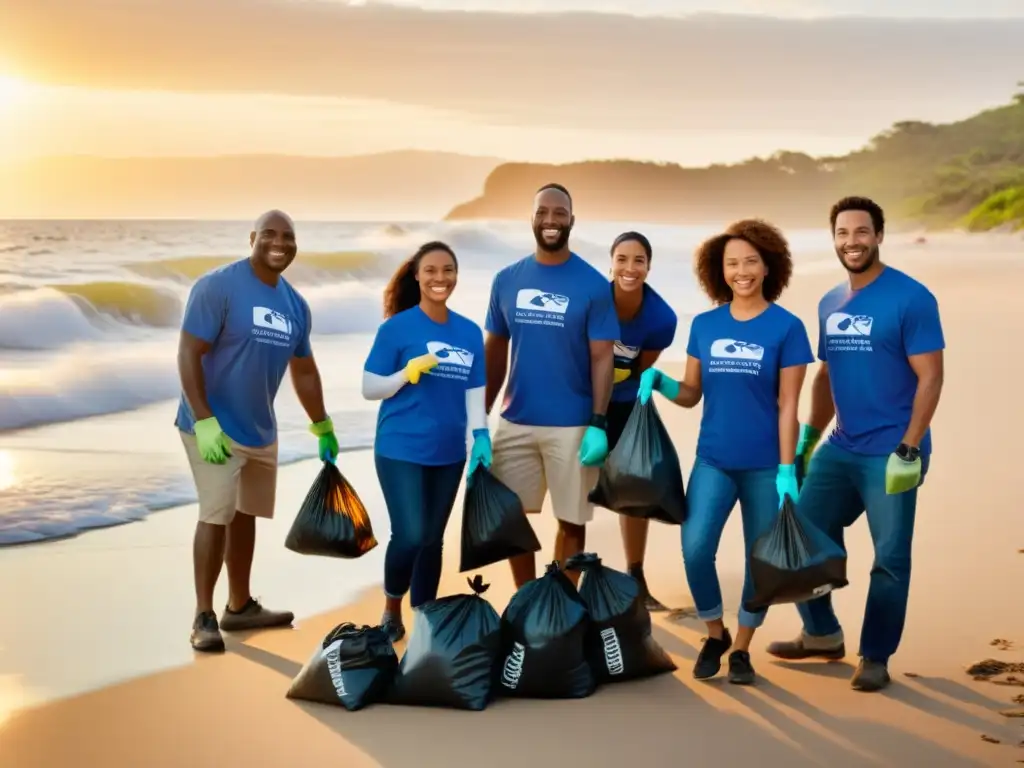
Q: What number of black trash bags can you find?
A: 8